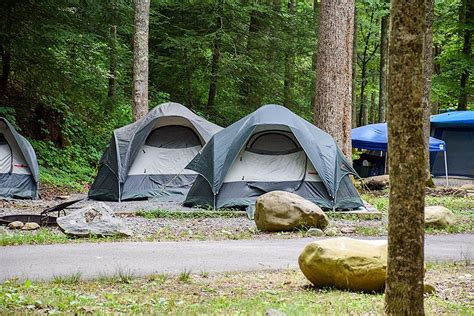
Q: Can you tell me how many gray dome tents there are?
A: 3